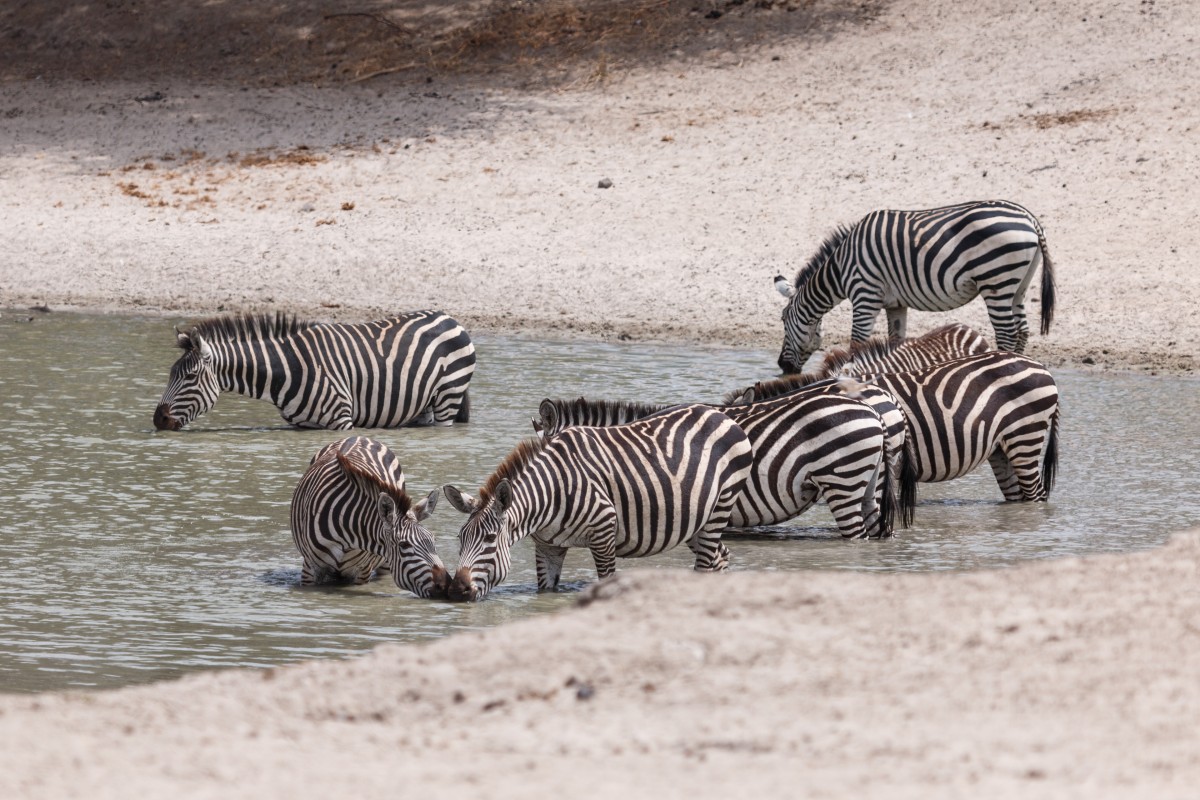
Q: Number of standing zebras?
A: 8